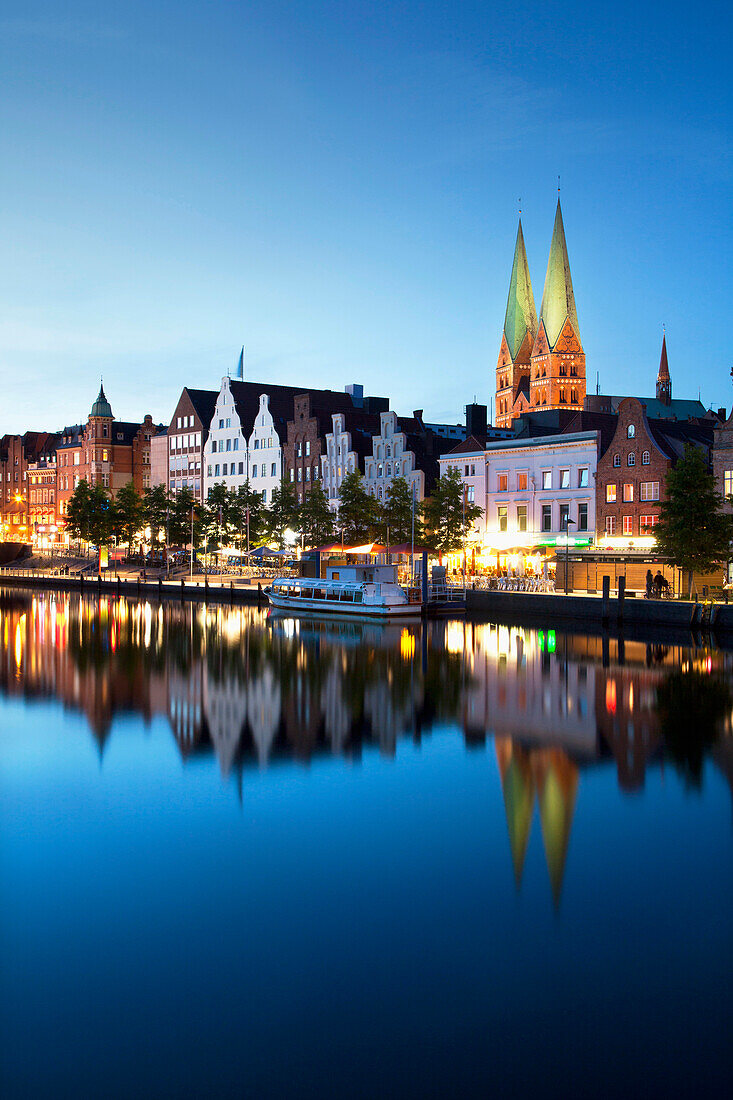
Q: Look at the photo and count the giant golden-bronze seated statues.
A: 0